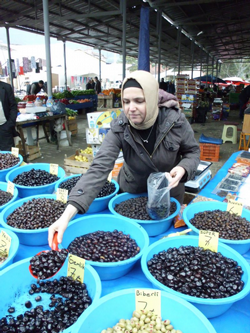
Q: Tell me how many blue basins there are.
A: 12